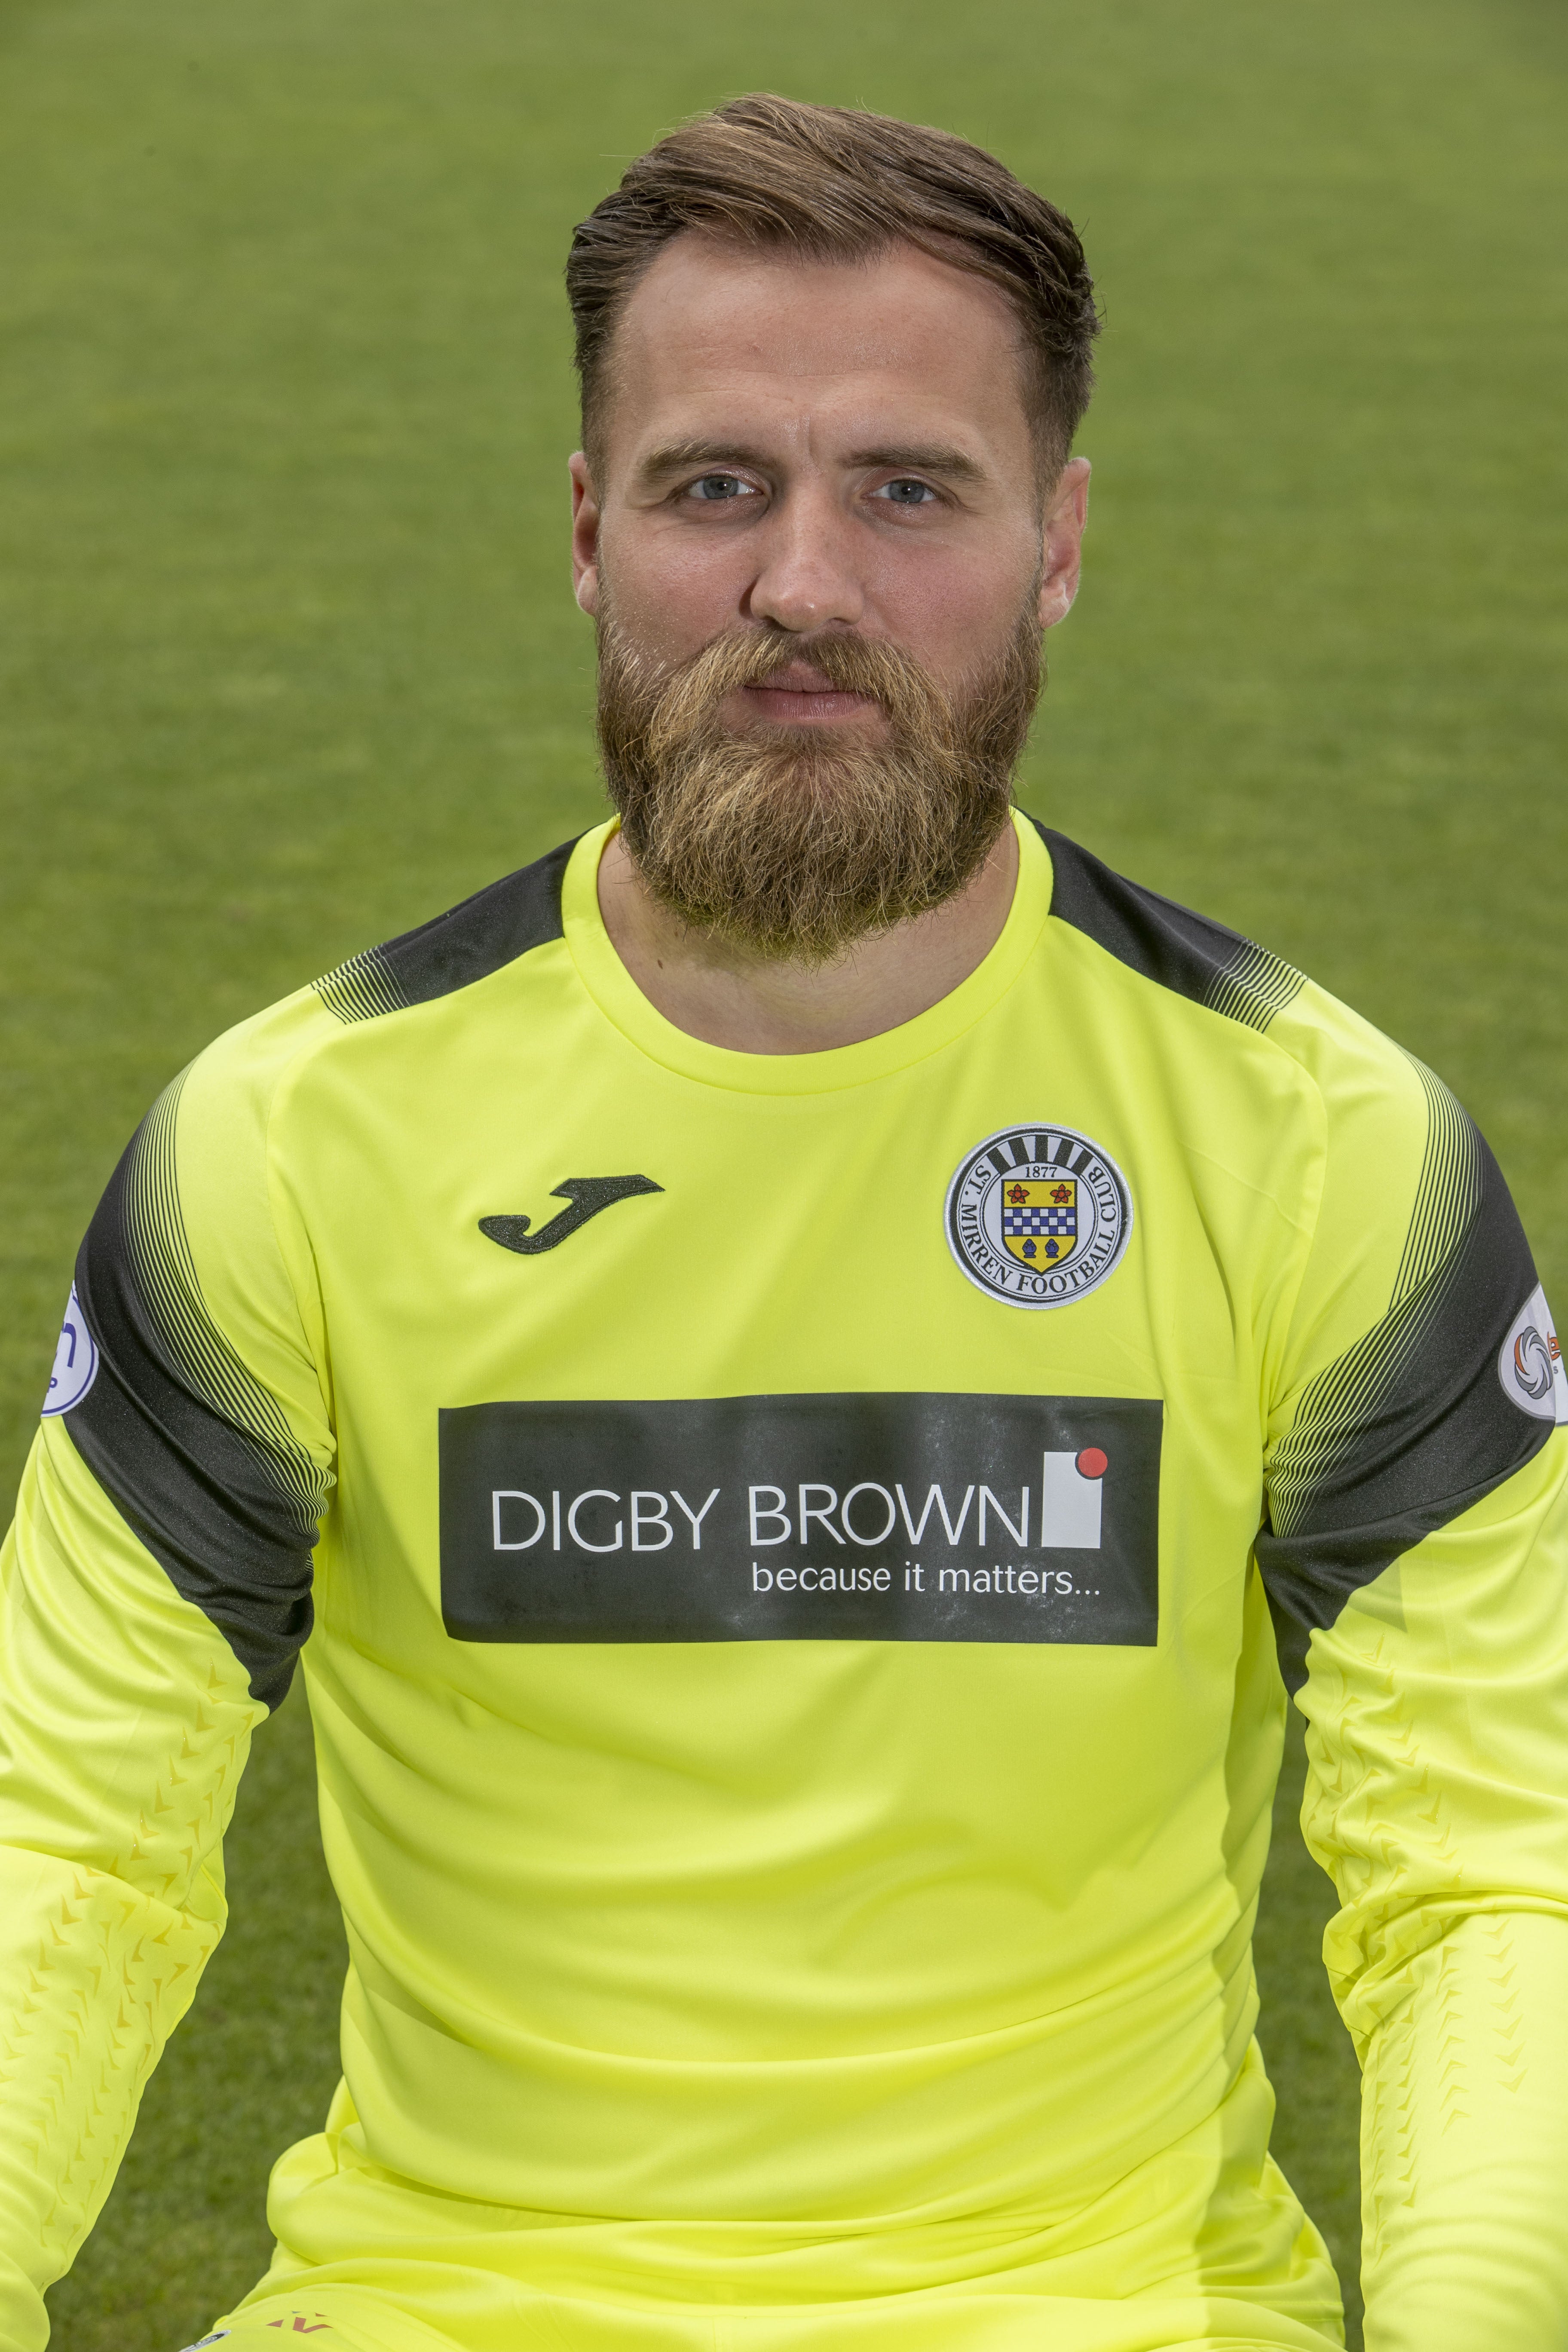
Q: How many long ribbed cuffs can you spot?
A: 0